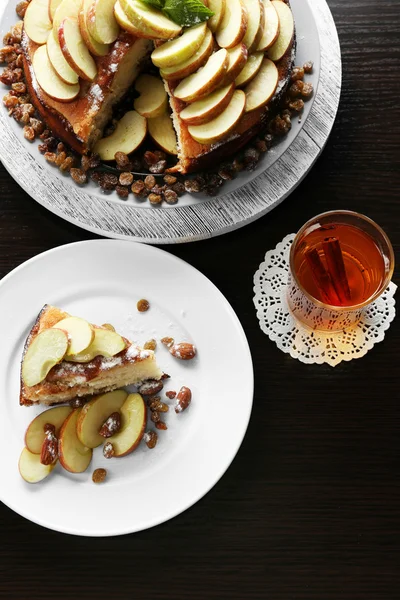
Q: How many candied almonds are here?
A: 5